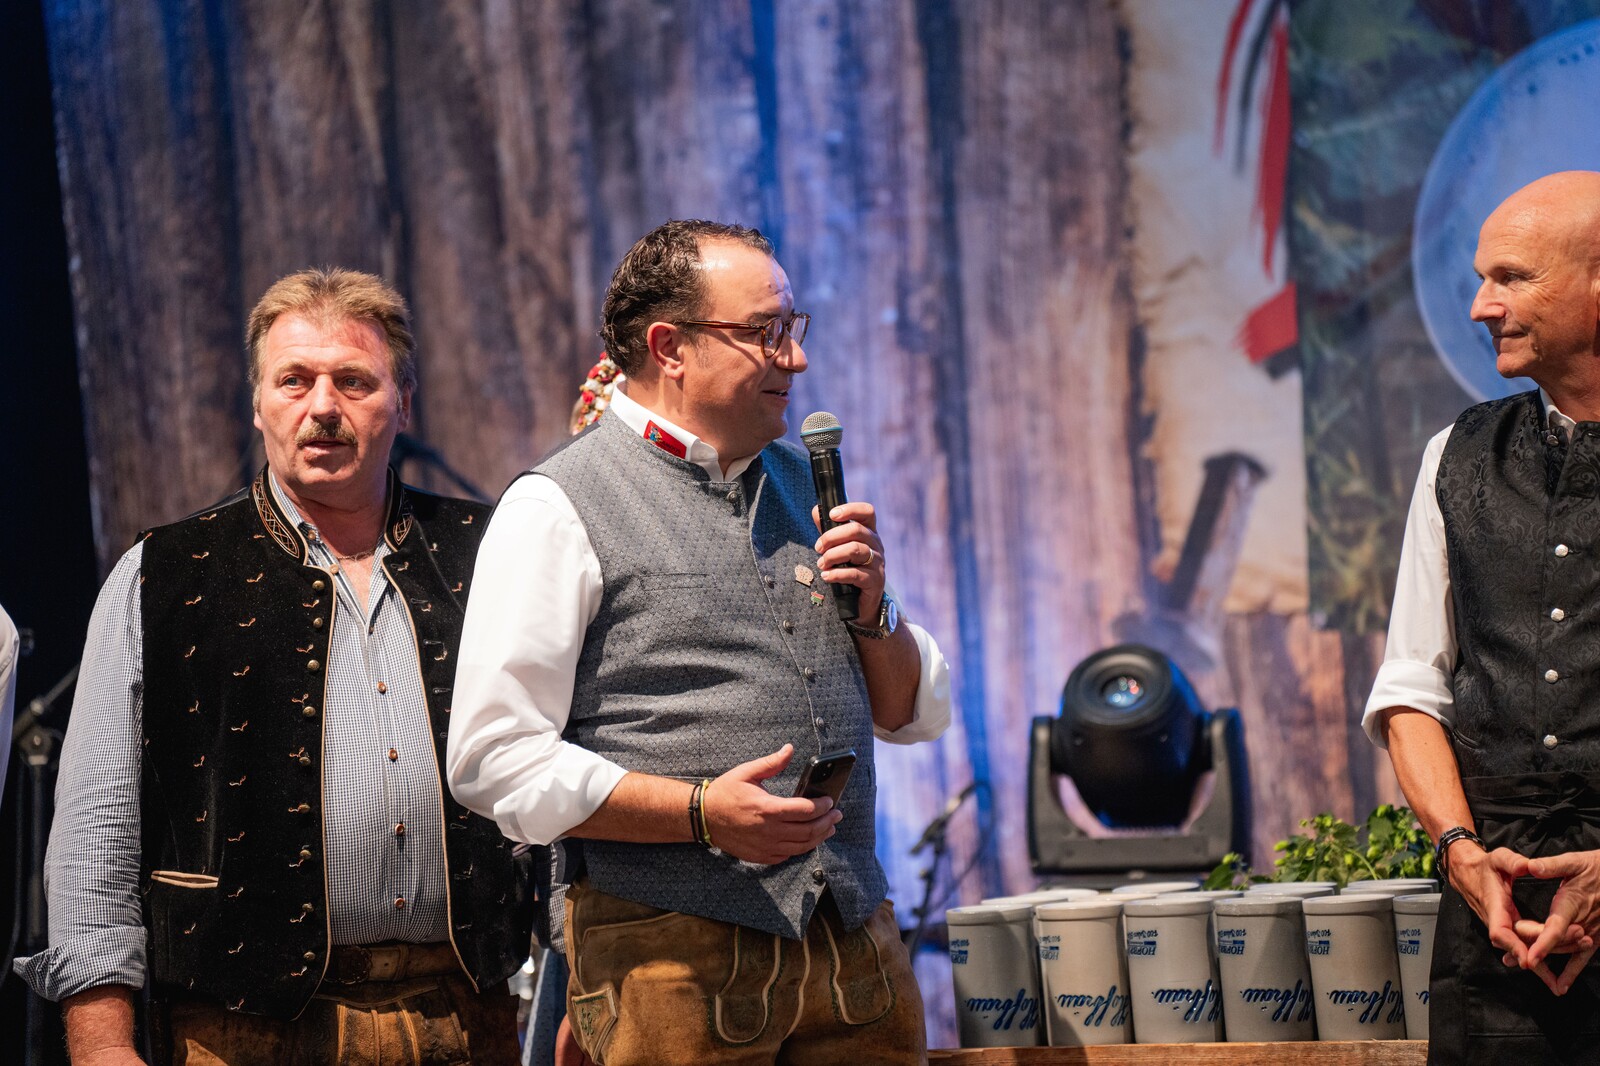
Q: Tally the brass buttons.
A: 9